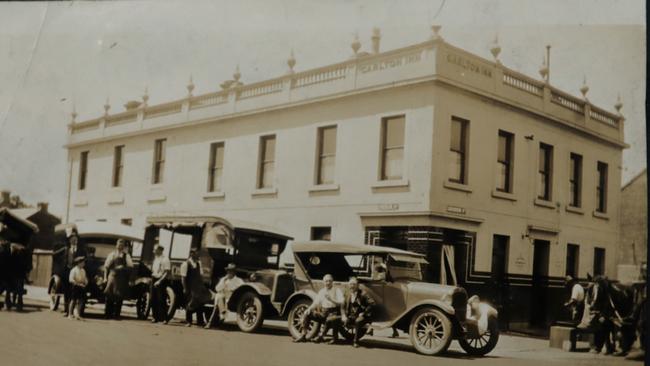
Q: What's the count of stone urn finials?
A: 12